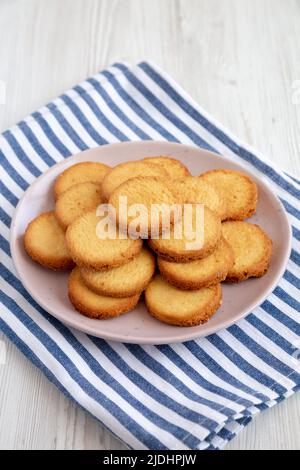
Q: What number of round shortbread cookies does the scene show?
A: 15